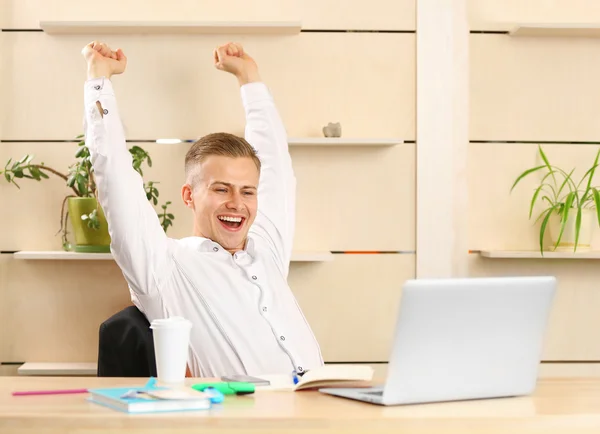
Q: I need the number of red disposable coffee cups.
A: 0